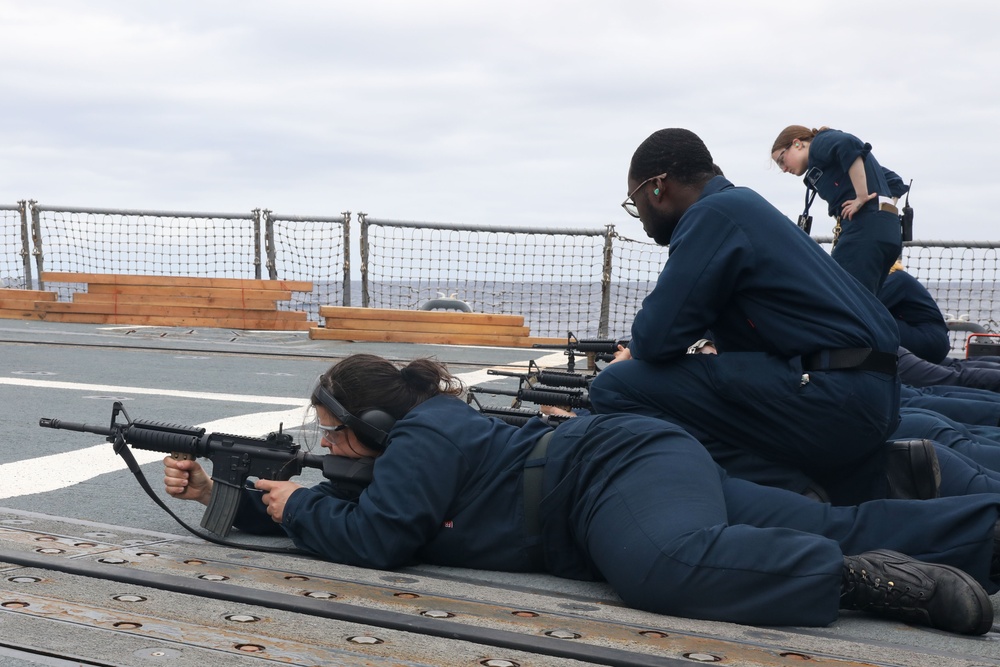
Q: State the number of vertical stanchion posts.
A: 7